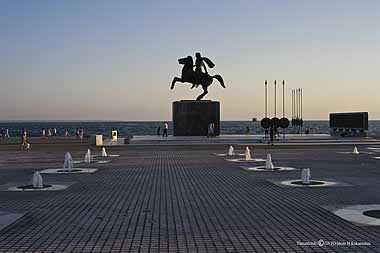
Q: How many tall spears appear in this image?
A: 8